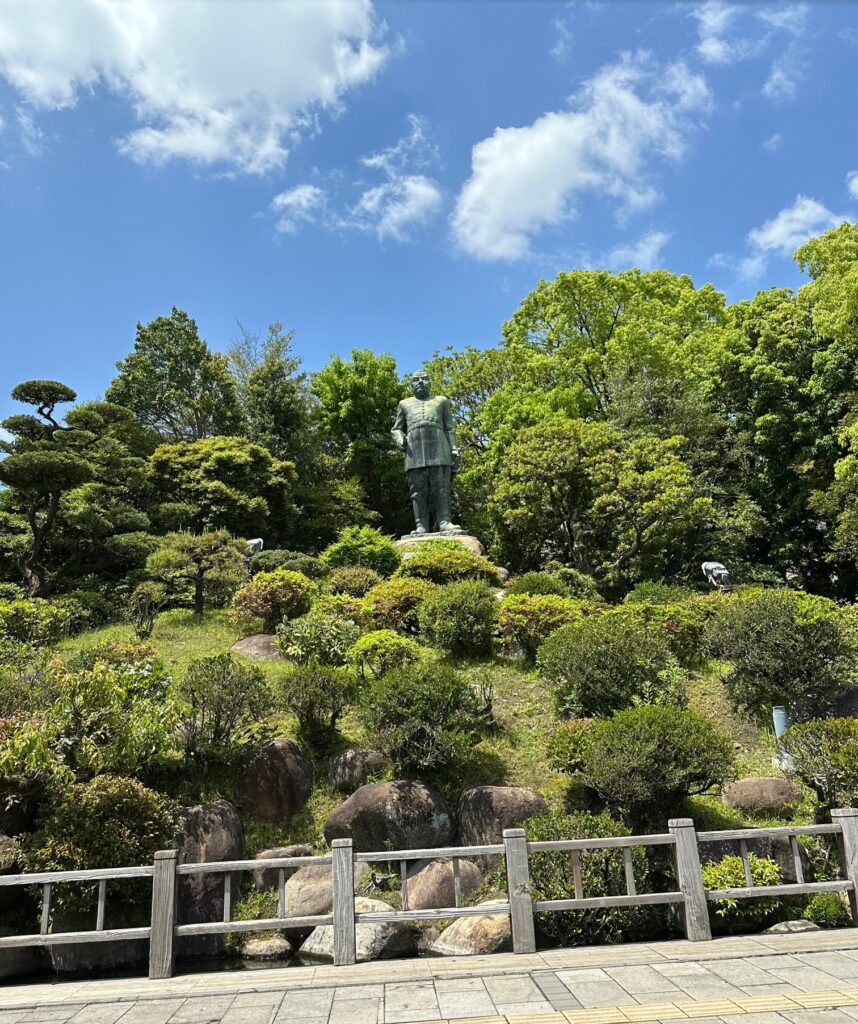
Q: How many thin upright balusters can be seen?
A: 10